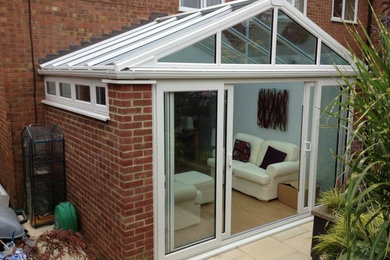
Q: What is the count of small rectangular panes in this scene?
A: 4